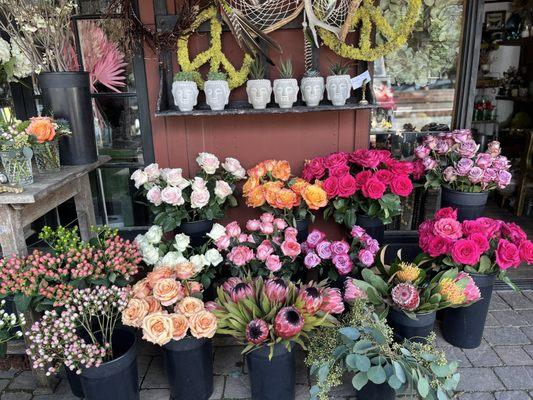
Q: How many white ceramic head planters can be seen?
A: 6